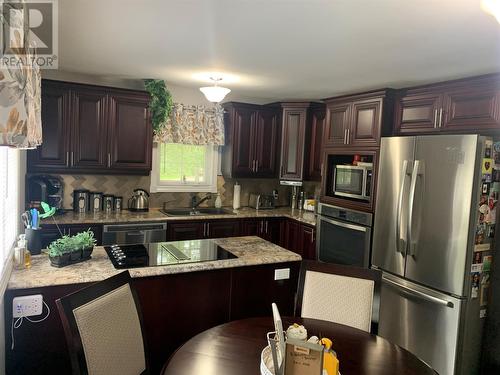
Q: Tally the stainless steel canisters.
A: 4